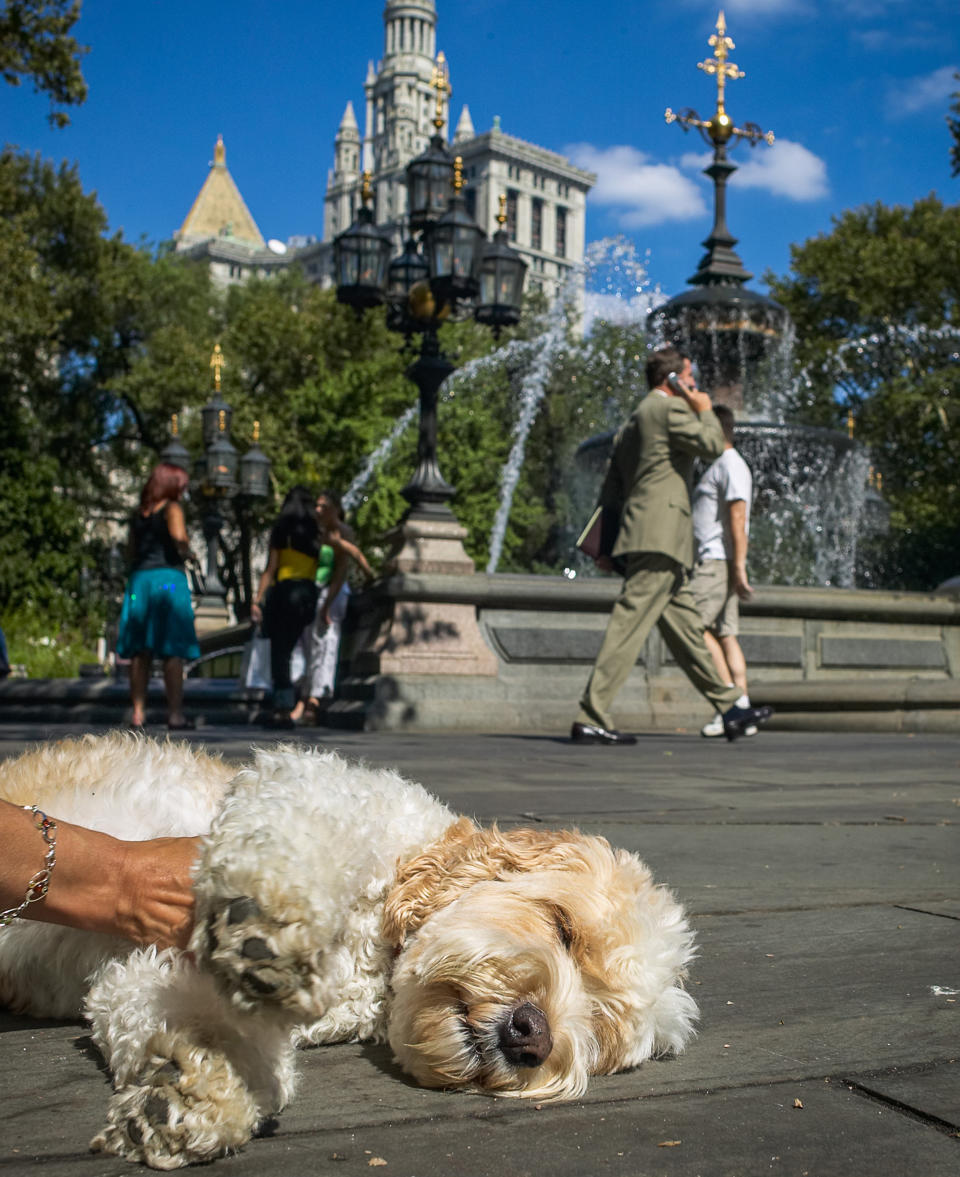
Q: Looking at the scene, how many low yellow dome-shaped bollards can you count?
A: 0